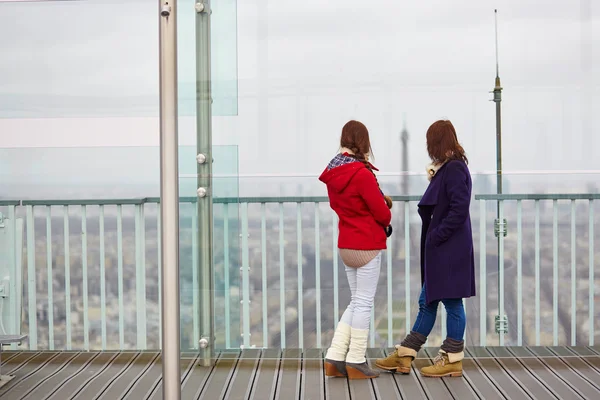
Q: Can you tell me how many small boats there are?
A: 0